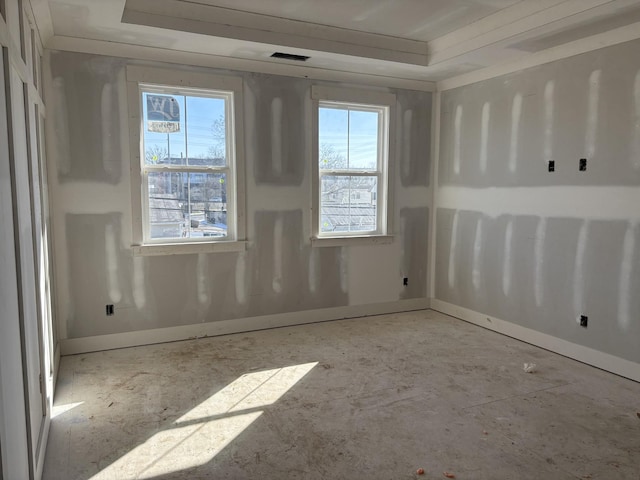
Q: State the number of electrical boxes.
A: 5